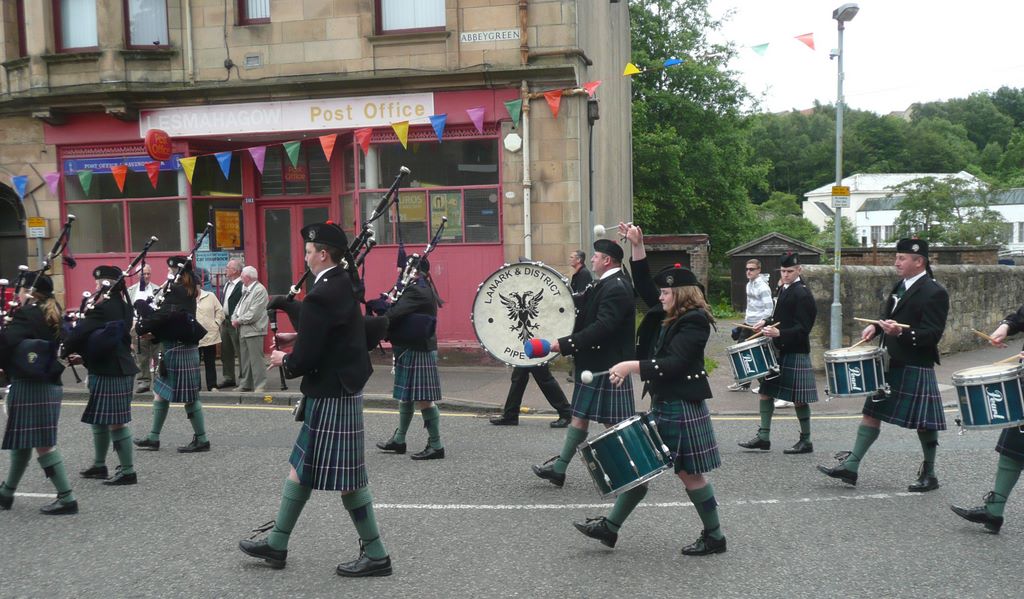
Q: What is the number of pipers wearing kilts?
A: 5